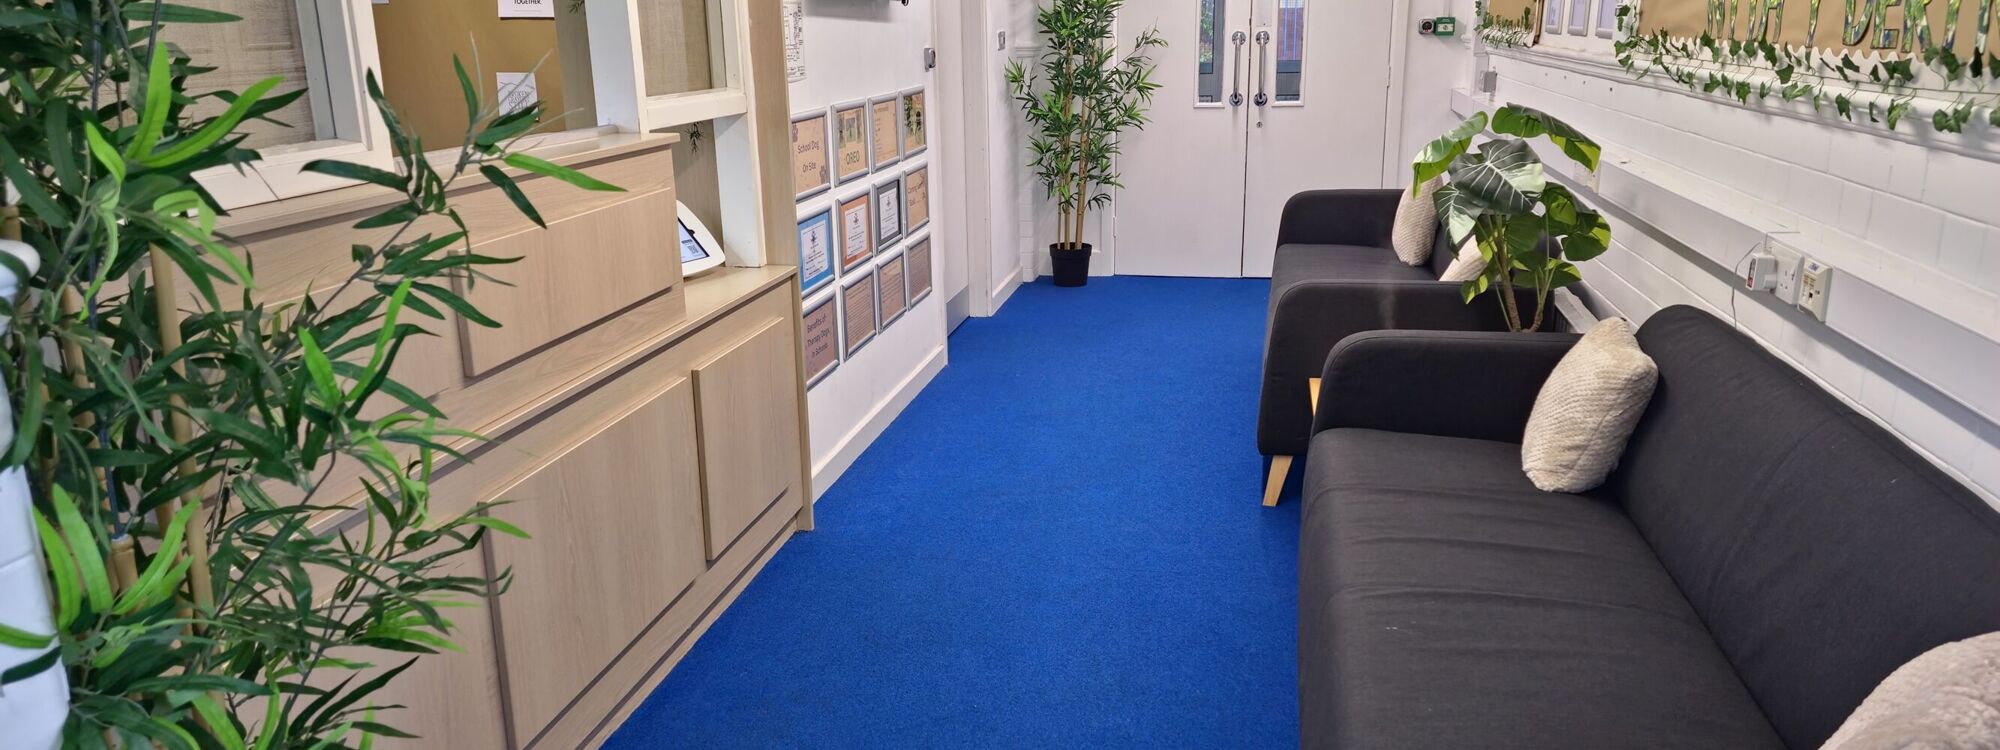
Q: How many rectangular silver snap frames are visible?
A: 12